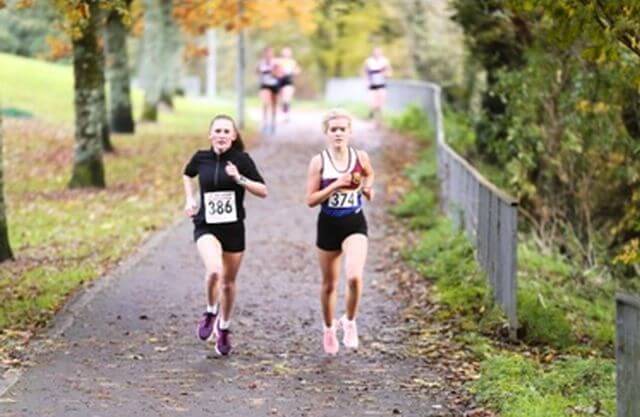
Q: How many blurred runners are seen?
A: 3